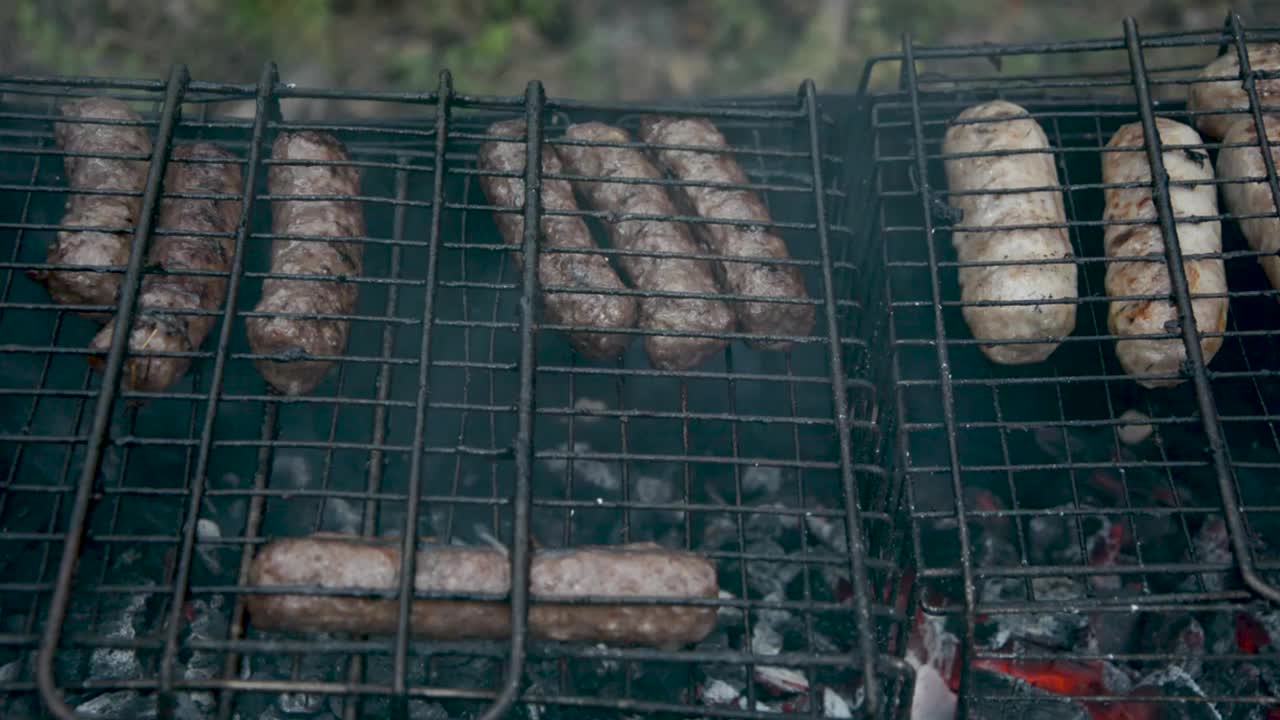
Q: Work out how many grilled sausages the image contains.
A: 11